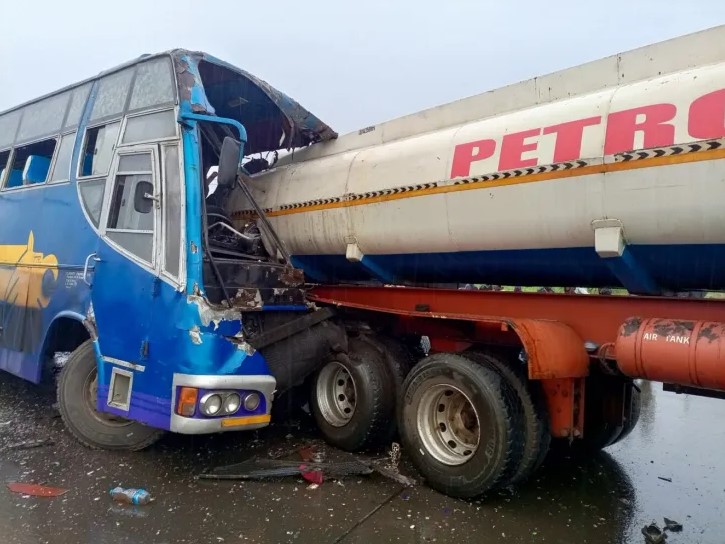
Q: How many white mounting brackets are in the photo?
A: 2